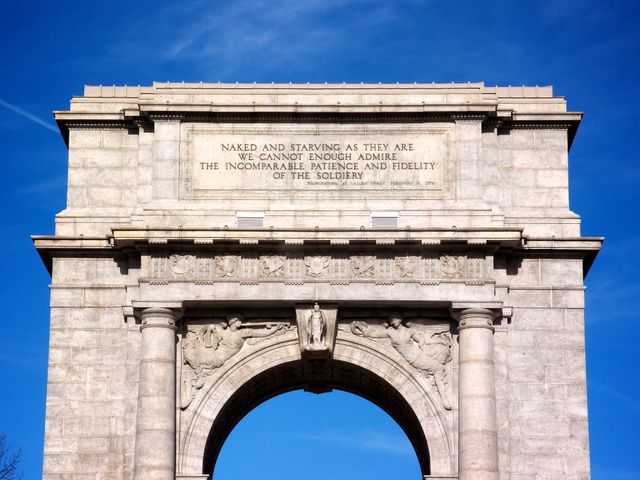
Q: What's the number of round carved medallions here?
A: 7